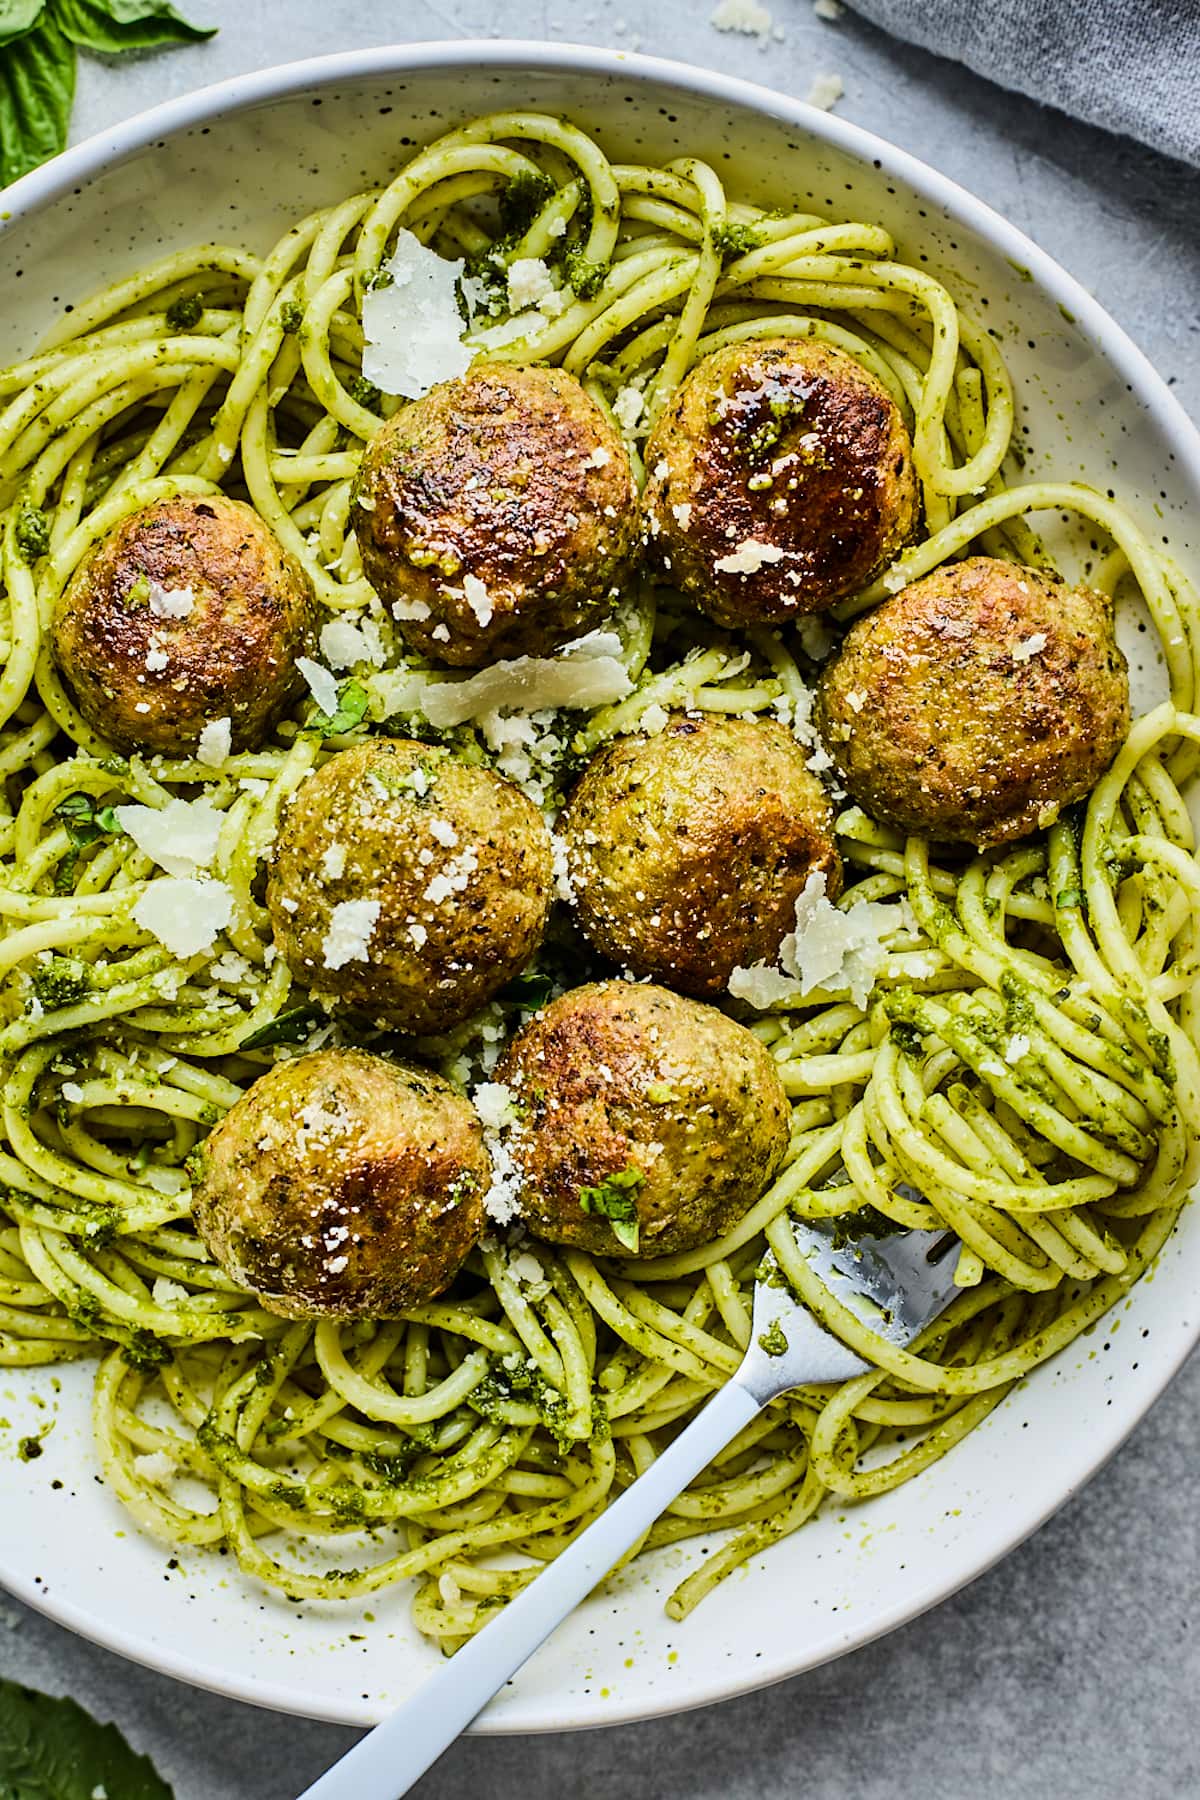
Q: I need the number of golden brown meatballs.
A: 8